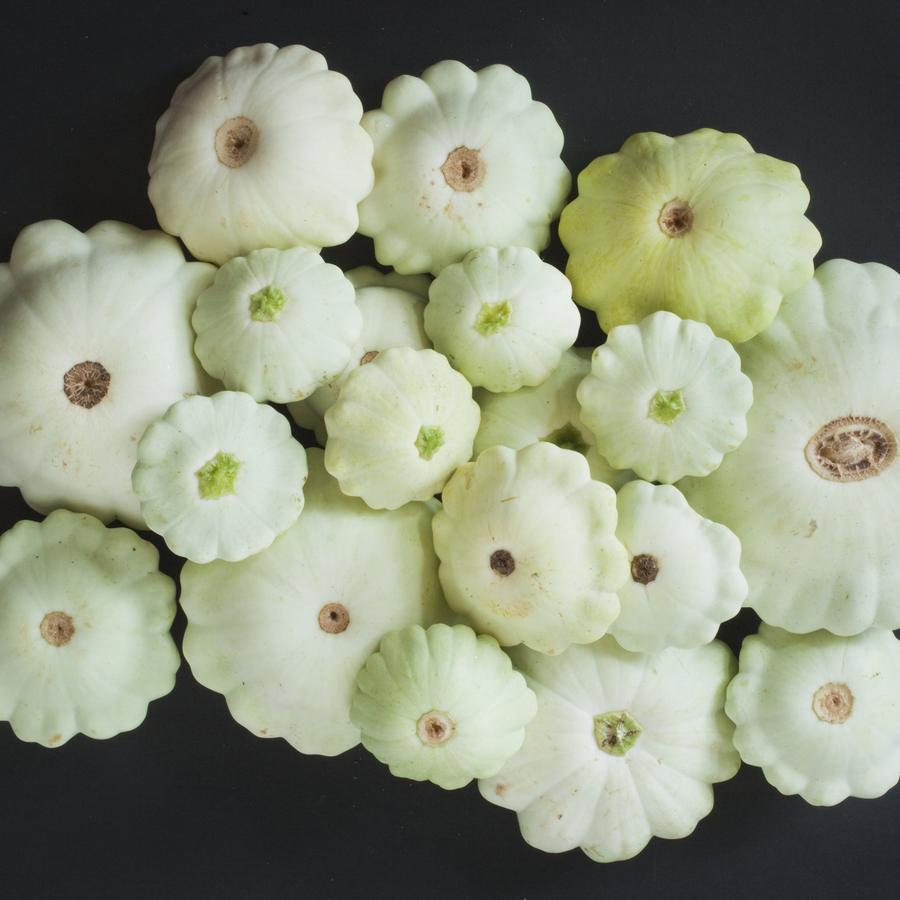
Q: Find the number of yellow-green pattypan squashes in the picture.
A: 1